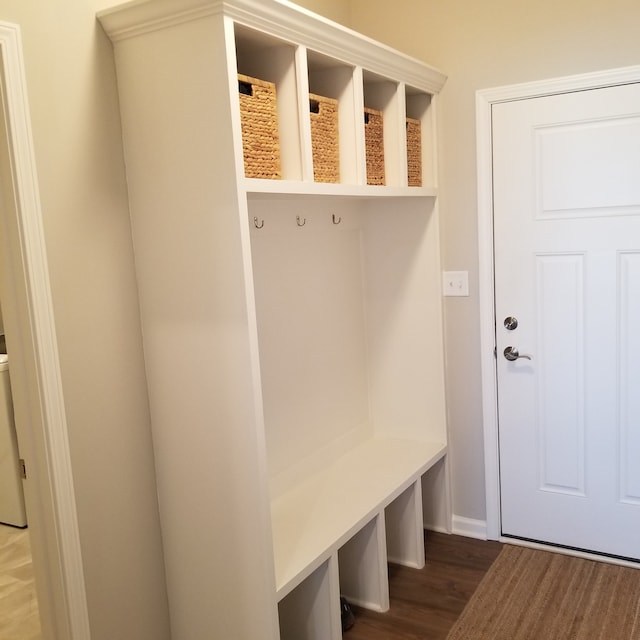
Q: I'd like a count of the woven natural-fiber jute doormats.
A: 1